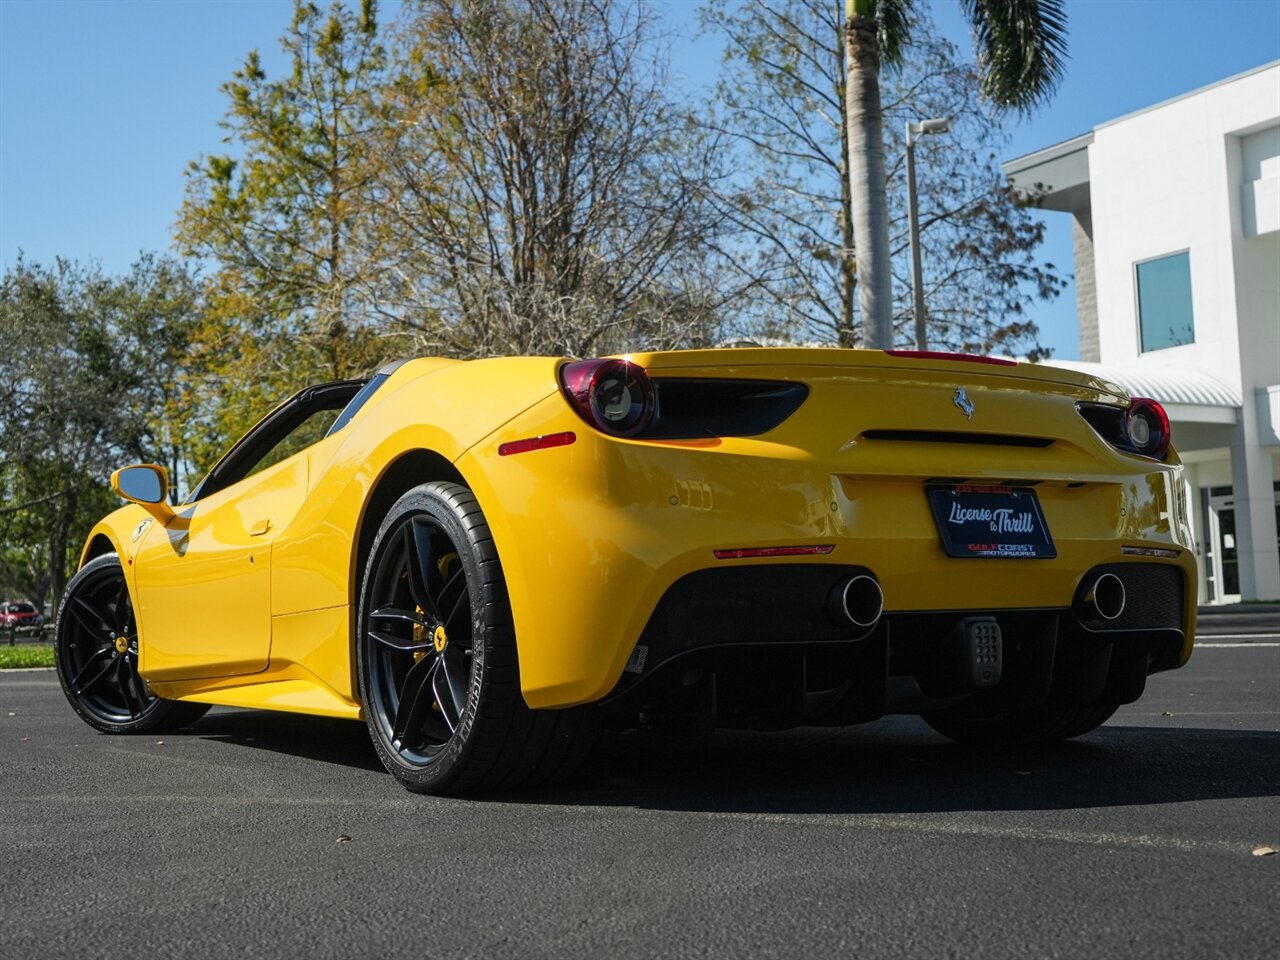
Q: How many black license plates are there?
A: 1